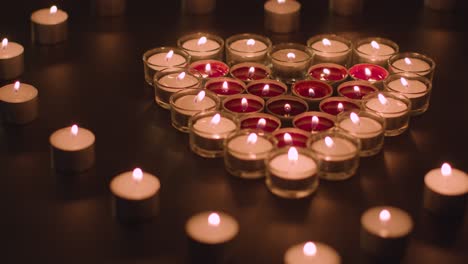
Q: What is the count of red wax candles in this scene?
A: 14